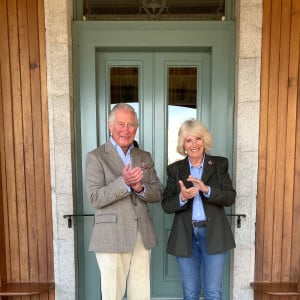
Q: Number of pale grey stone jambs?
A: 2